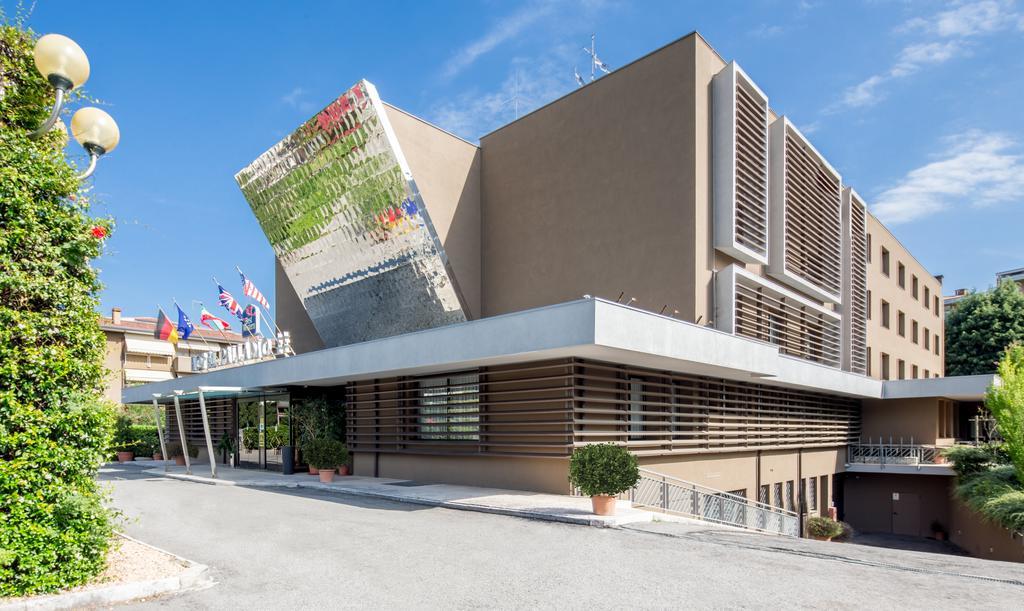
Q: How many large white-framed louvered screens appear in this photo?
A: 4